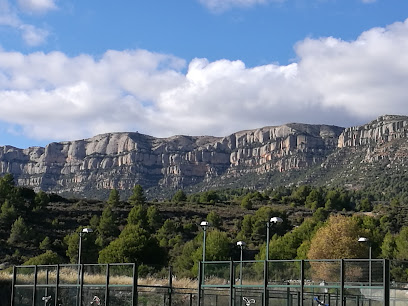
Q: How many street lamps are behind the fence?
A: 5